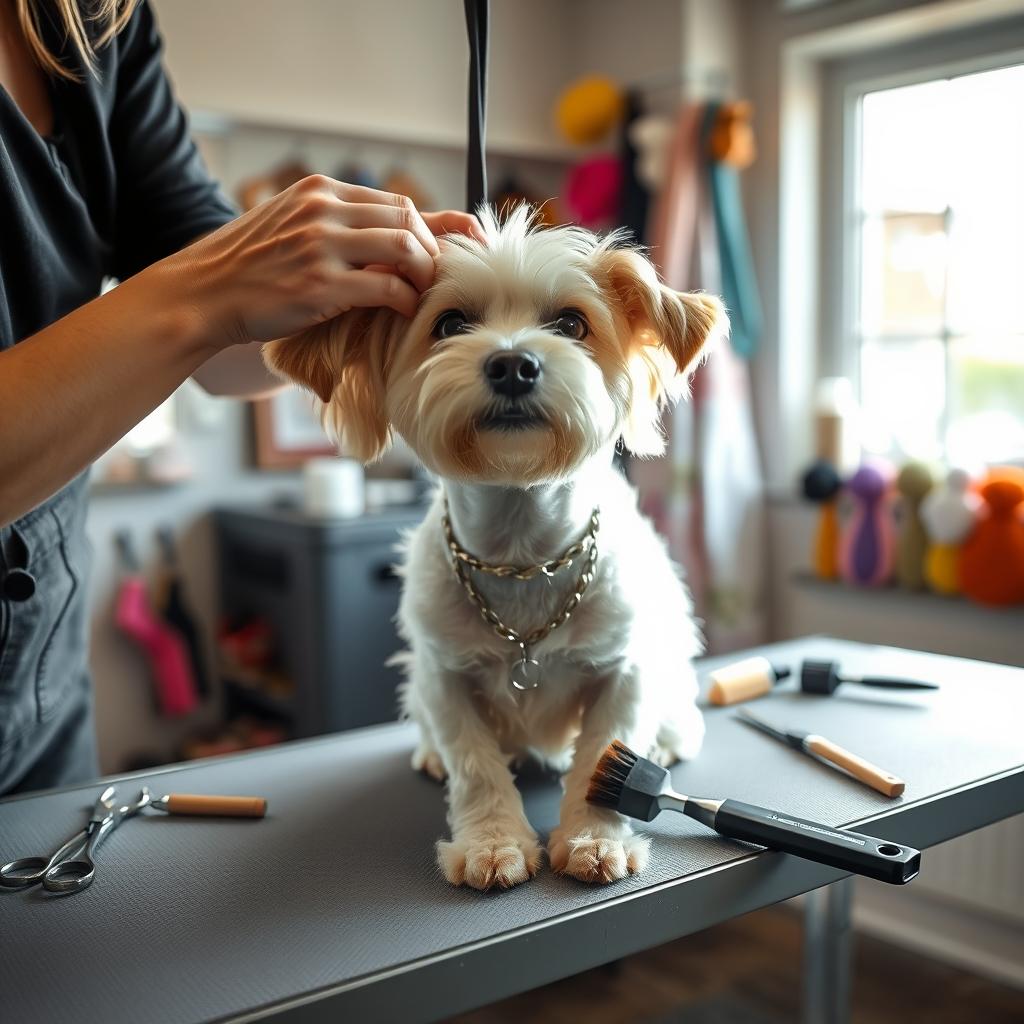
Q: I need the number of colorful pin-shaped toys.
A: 5